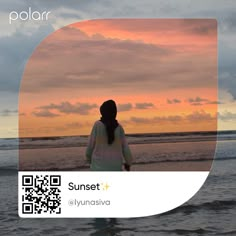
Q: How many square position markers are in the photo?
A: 3